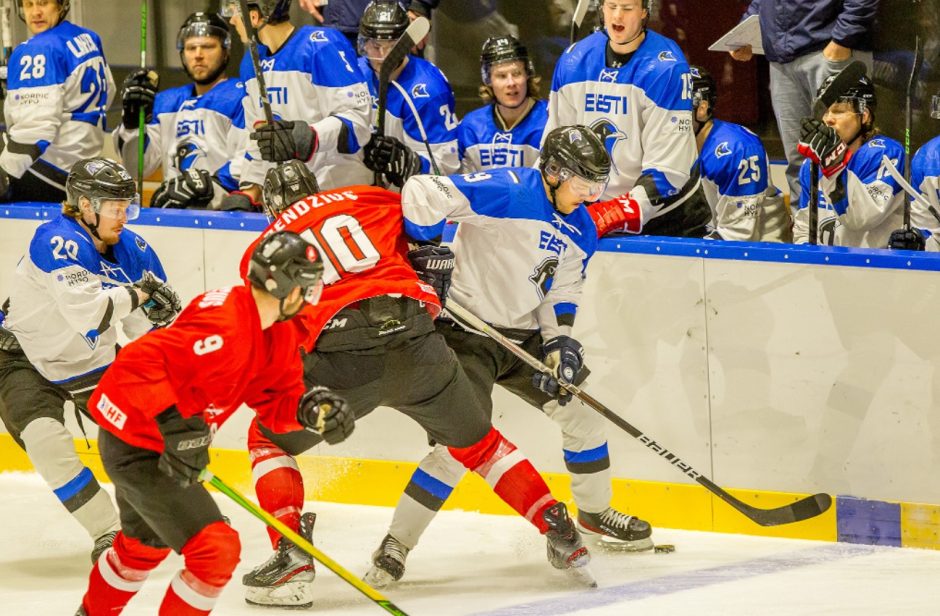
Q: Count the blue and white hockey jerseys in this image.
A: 11